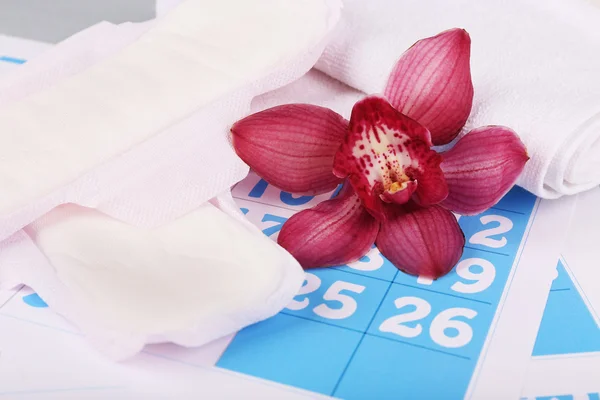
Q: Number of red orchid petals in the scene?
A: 5